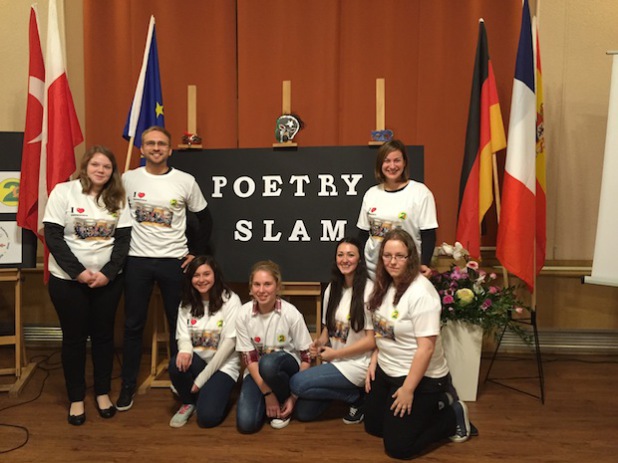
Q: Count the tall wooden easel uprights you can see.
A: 3